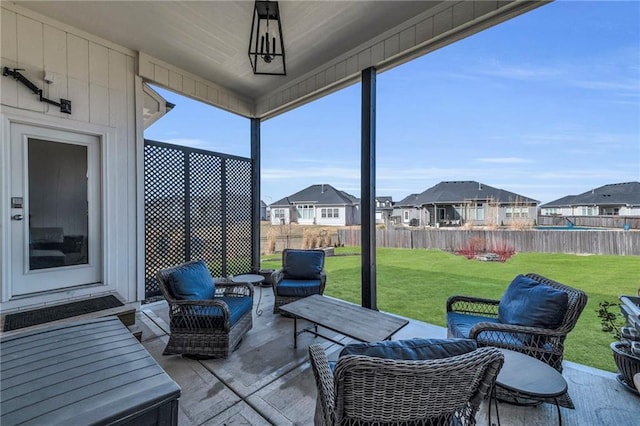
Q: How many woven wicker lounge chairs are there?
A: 4